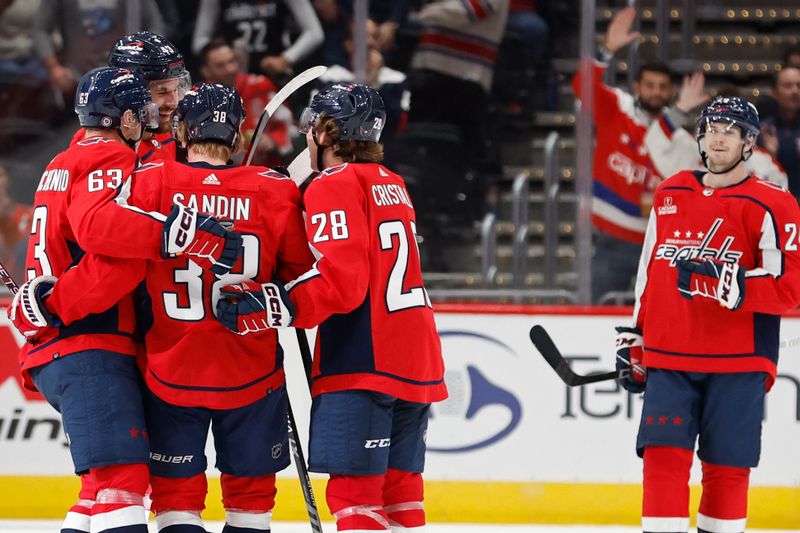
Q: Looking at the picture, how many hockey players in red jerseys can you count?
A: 5